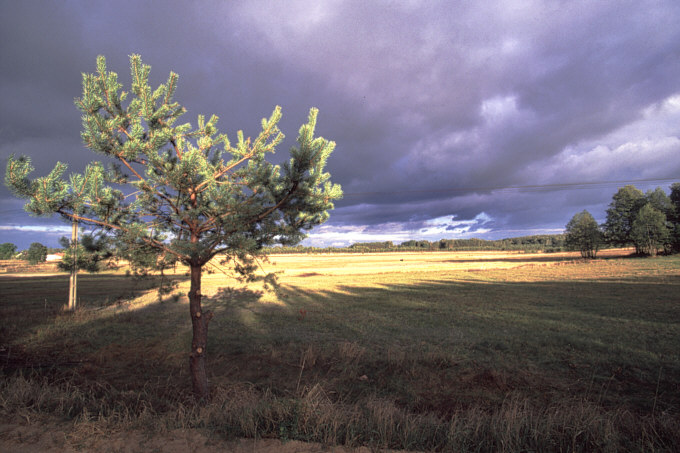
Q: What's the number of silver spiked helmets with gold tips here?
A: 0